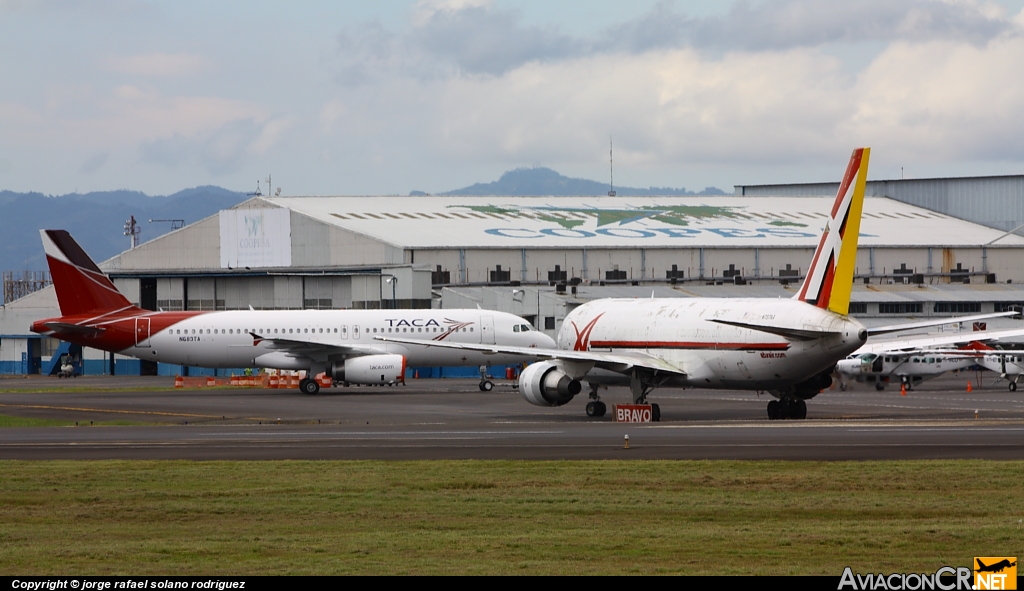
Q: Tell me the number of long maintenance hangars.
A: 1